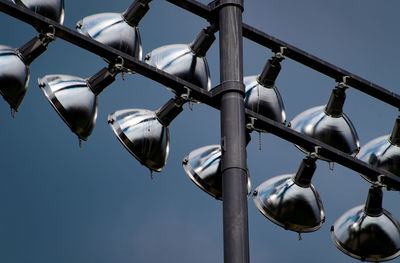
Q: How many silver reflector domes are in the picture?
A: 12